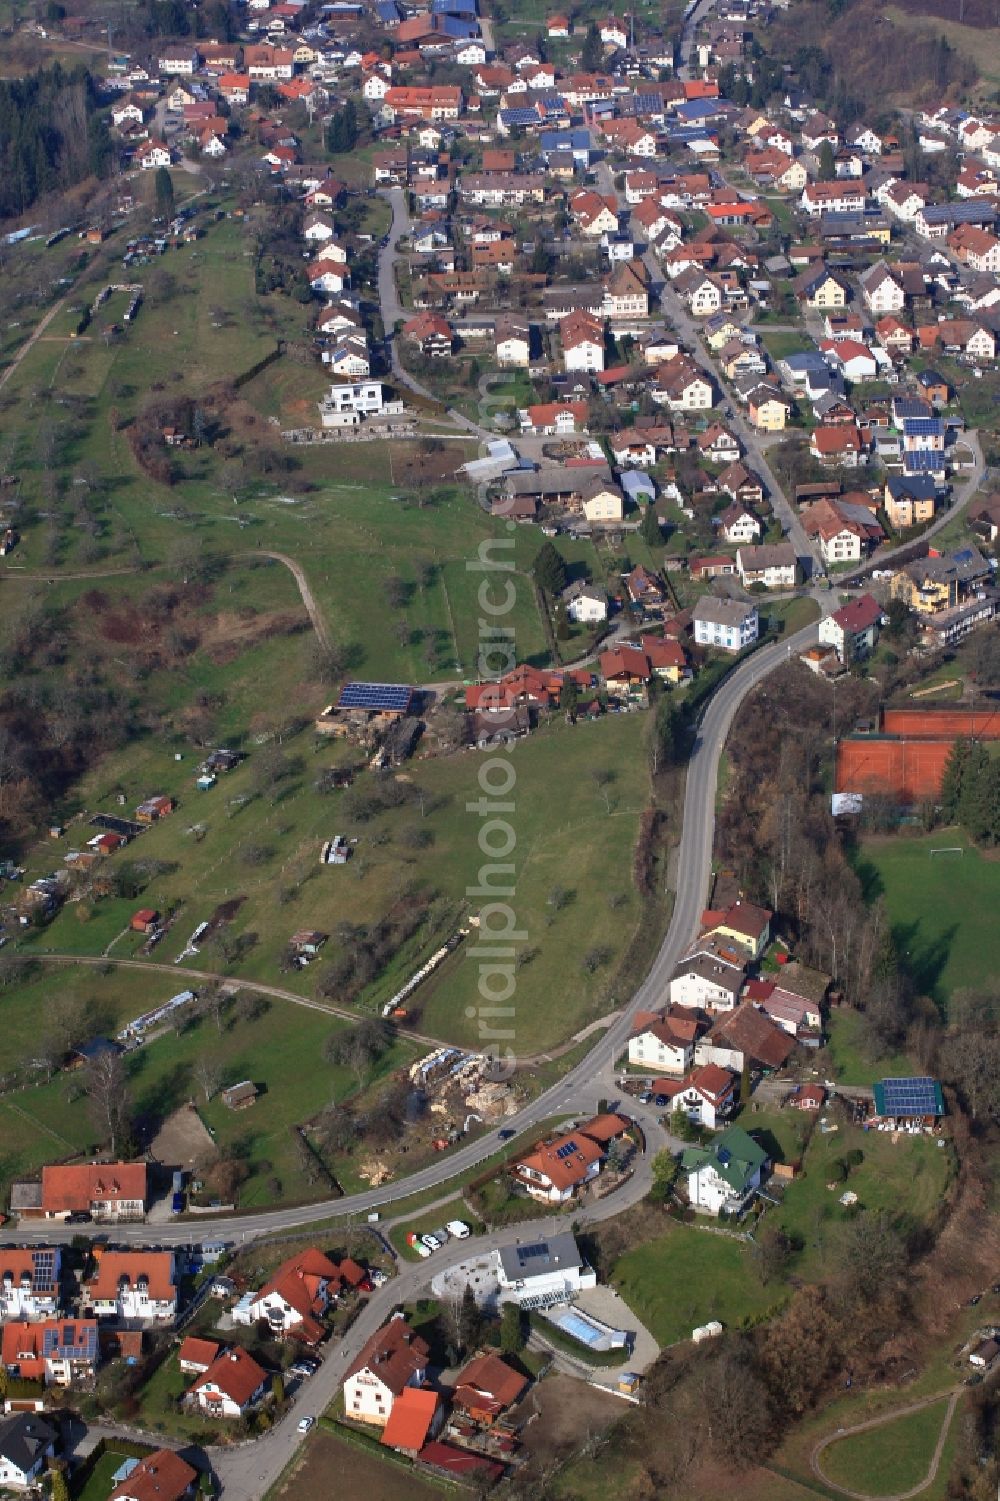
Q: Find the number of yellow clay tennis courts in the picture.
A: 0